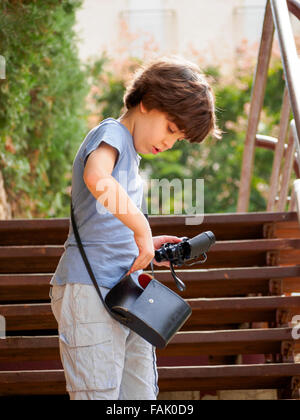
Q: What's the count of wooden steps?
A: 6